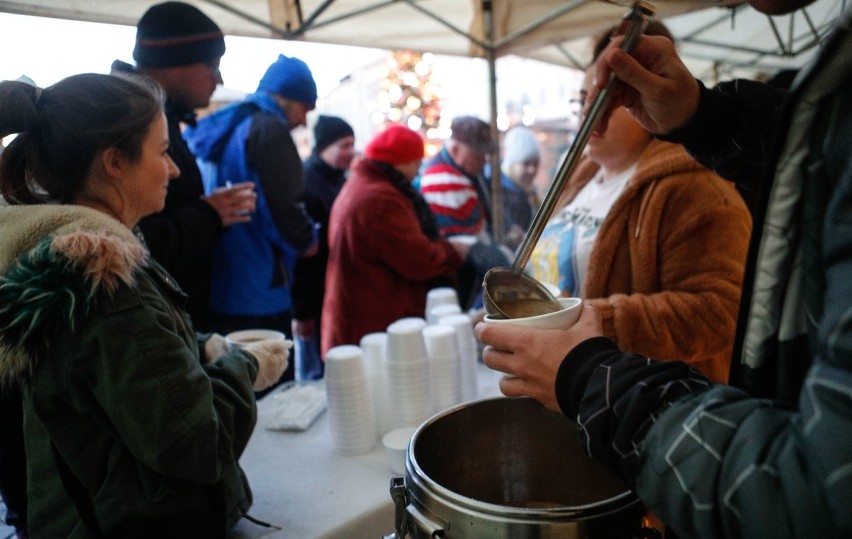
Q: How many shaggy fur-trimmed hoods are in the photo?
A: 1